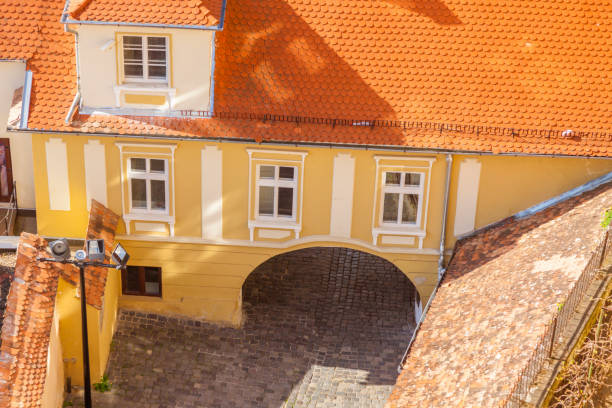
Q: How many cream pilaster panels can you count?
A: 5